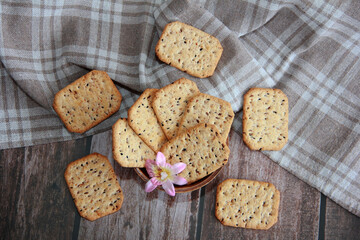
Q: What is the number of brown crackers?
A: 10